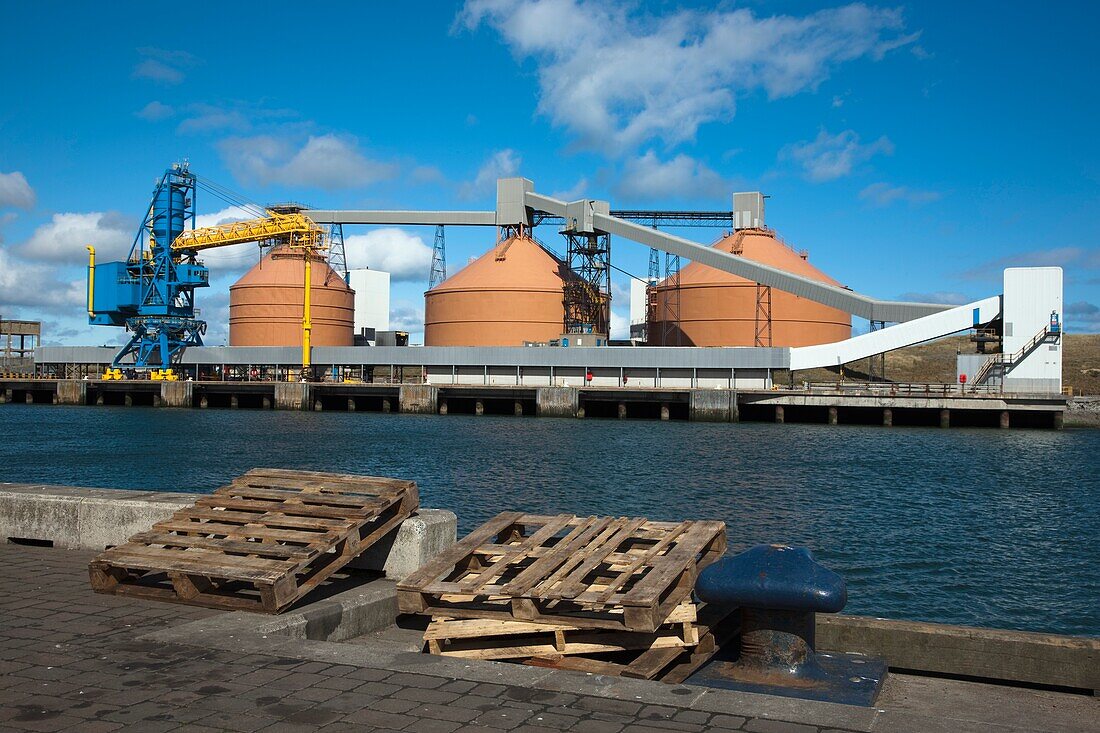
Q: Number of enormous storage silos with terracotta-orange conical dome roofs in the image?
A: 3